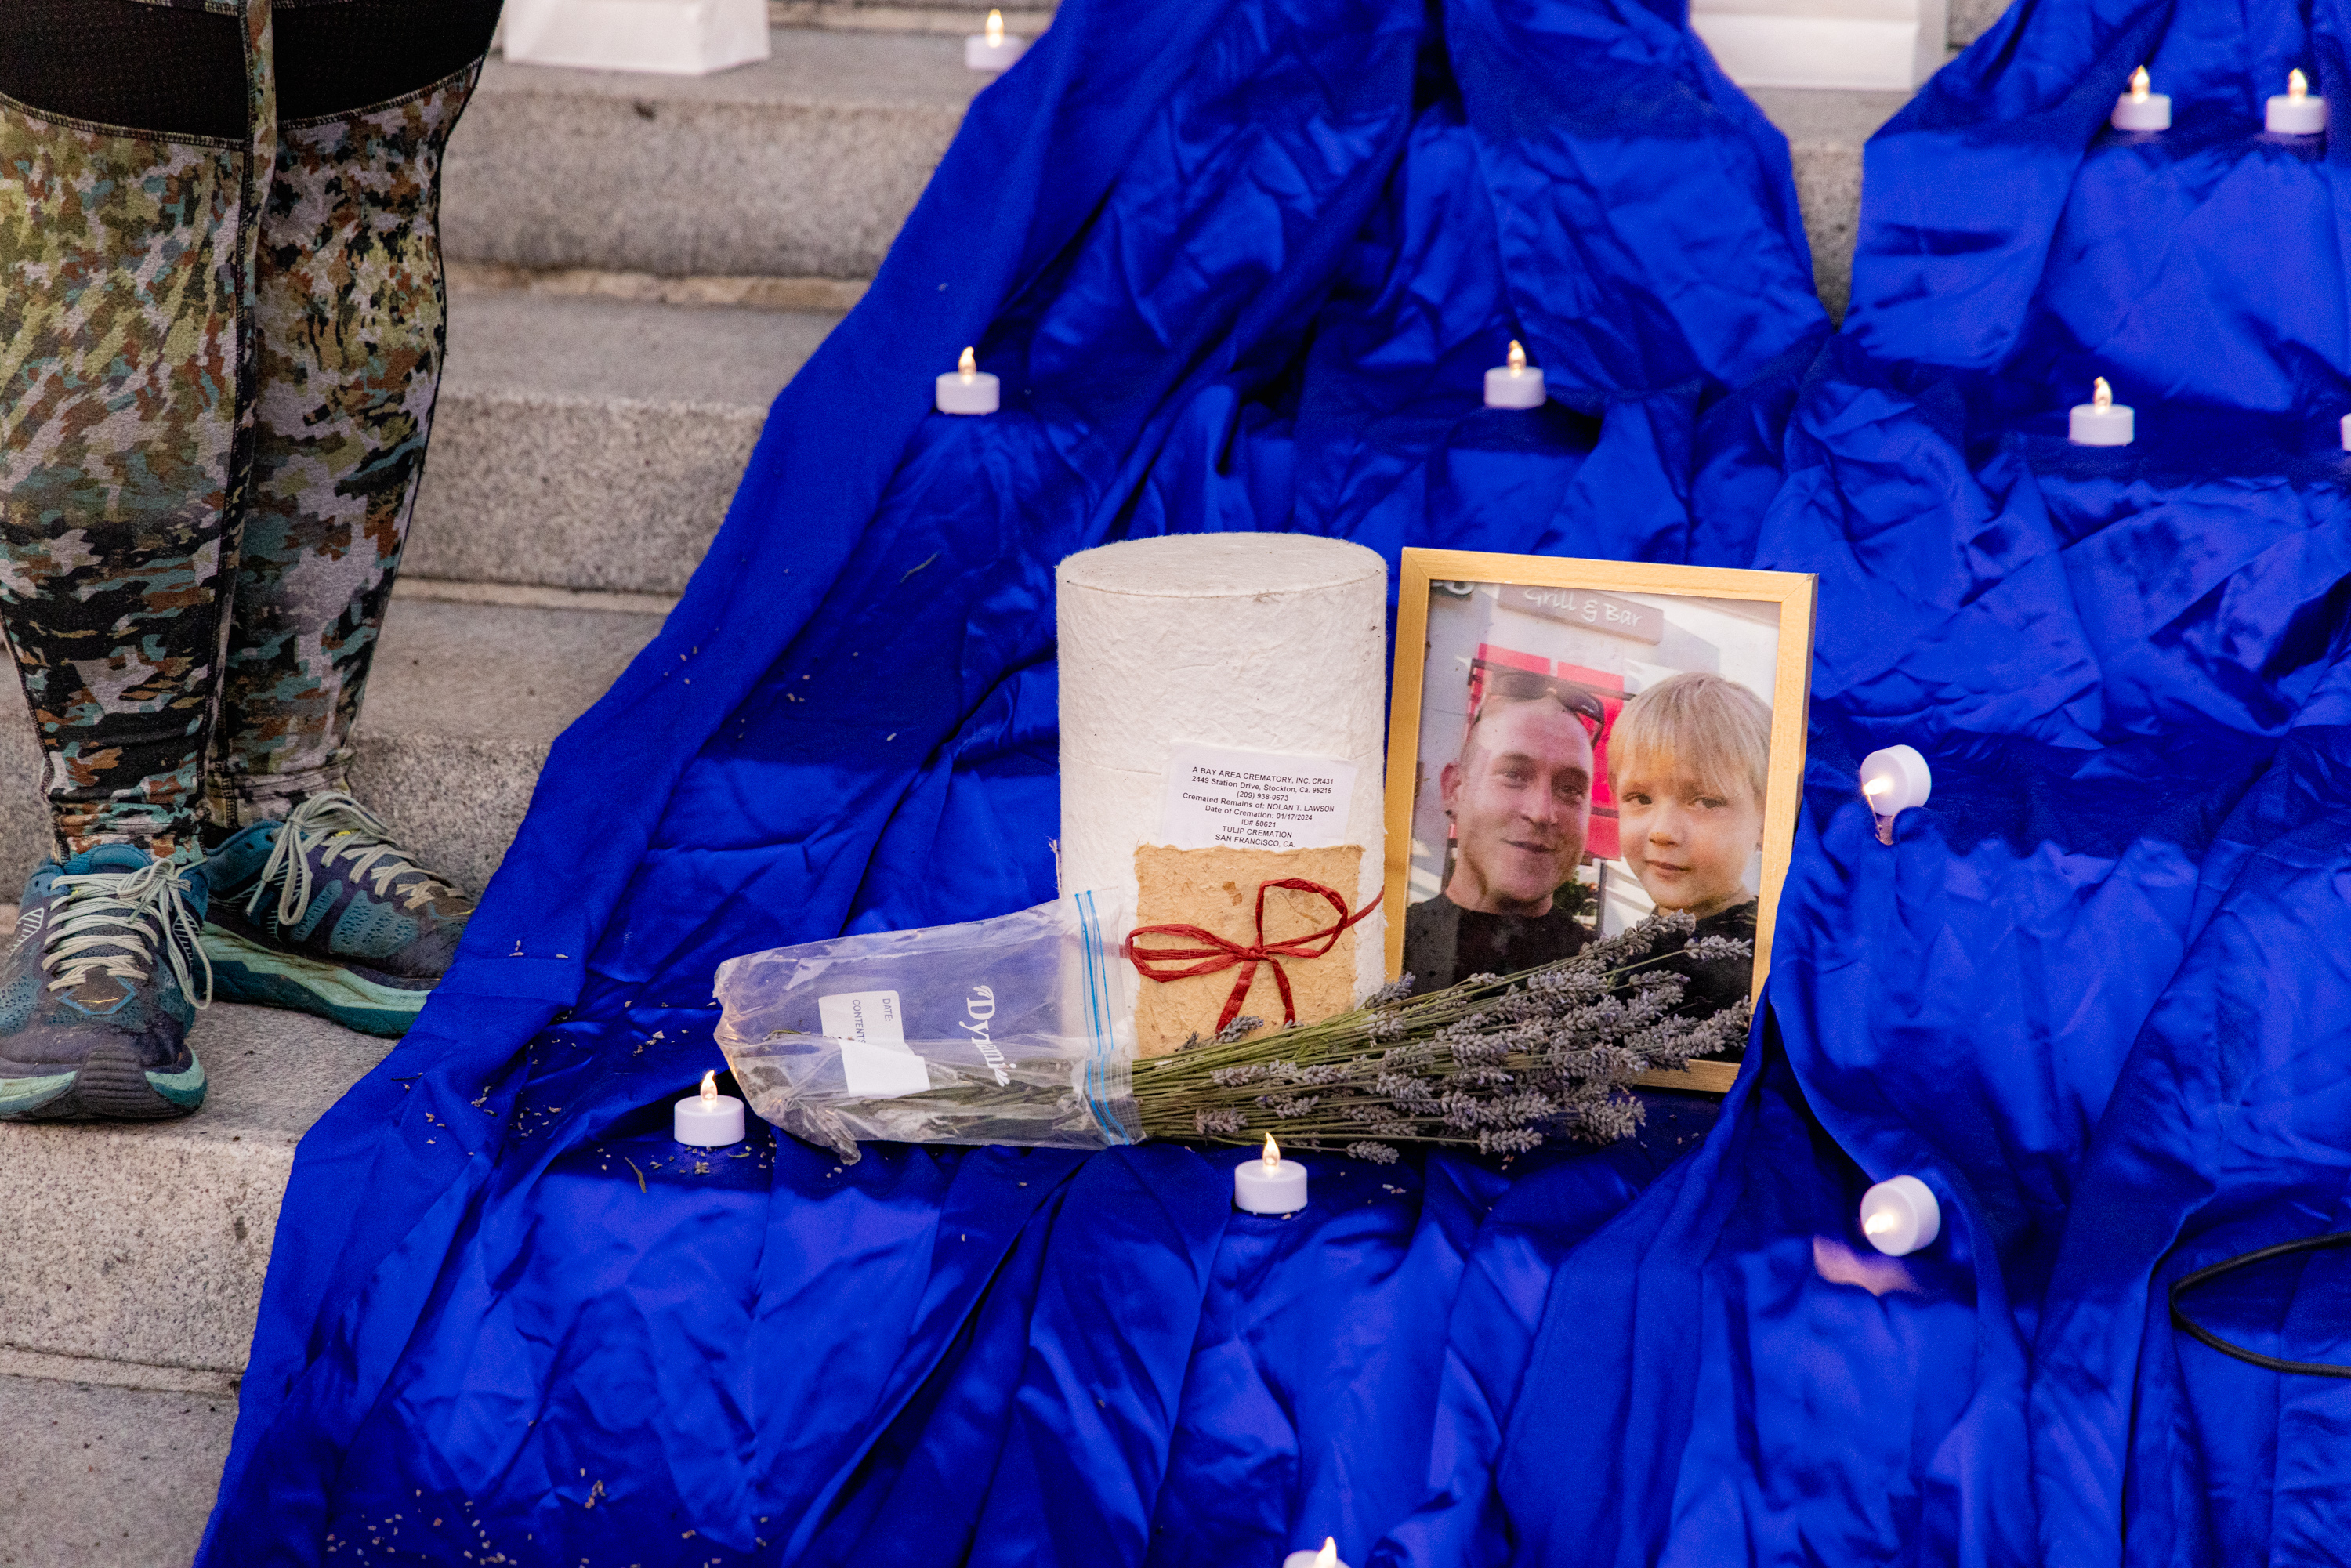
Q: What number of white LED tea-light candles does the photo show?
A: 12